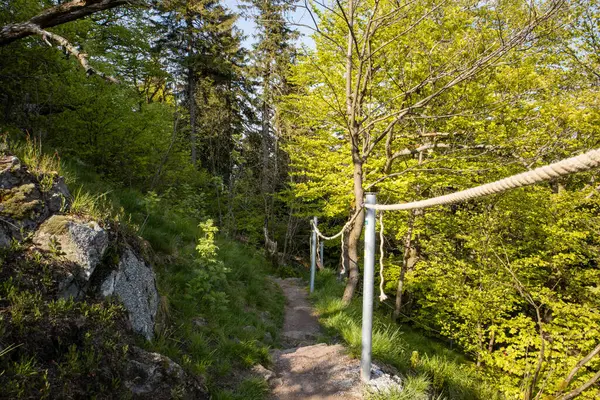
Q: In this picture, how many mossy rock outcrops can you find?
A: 1